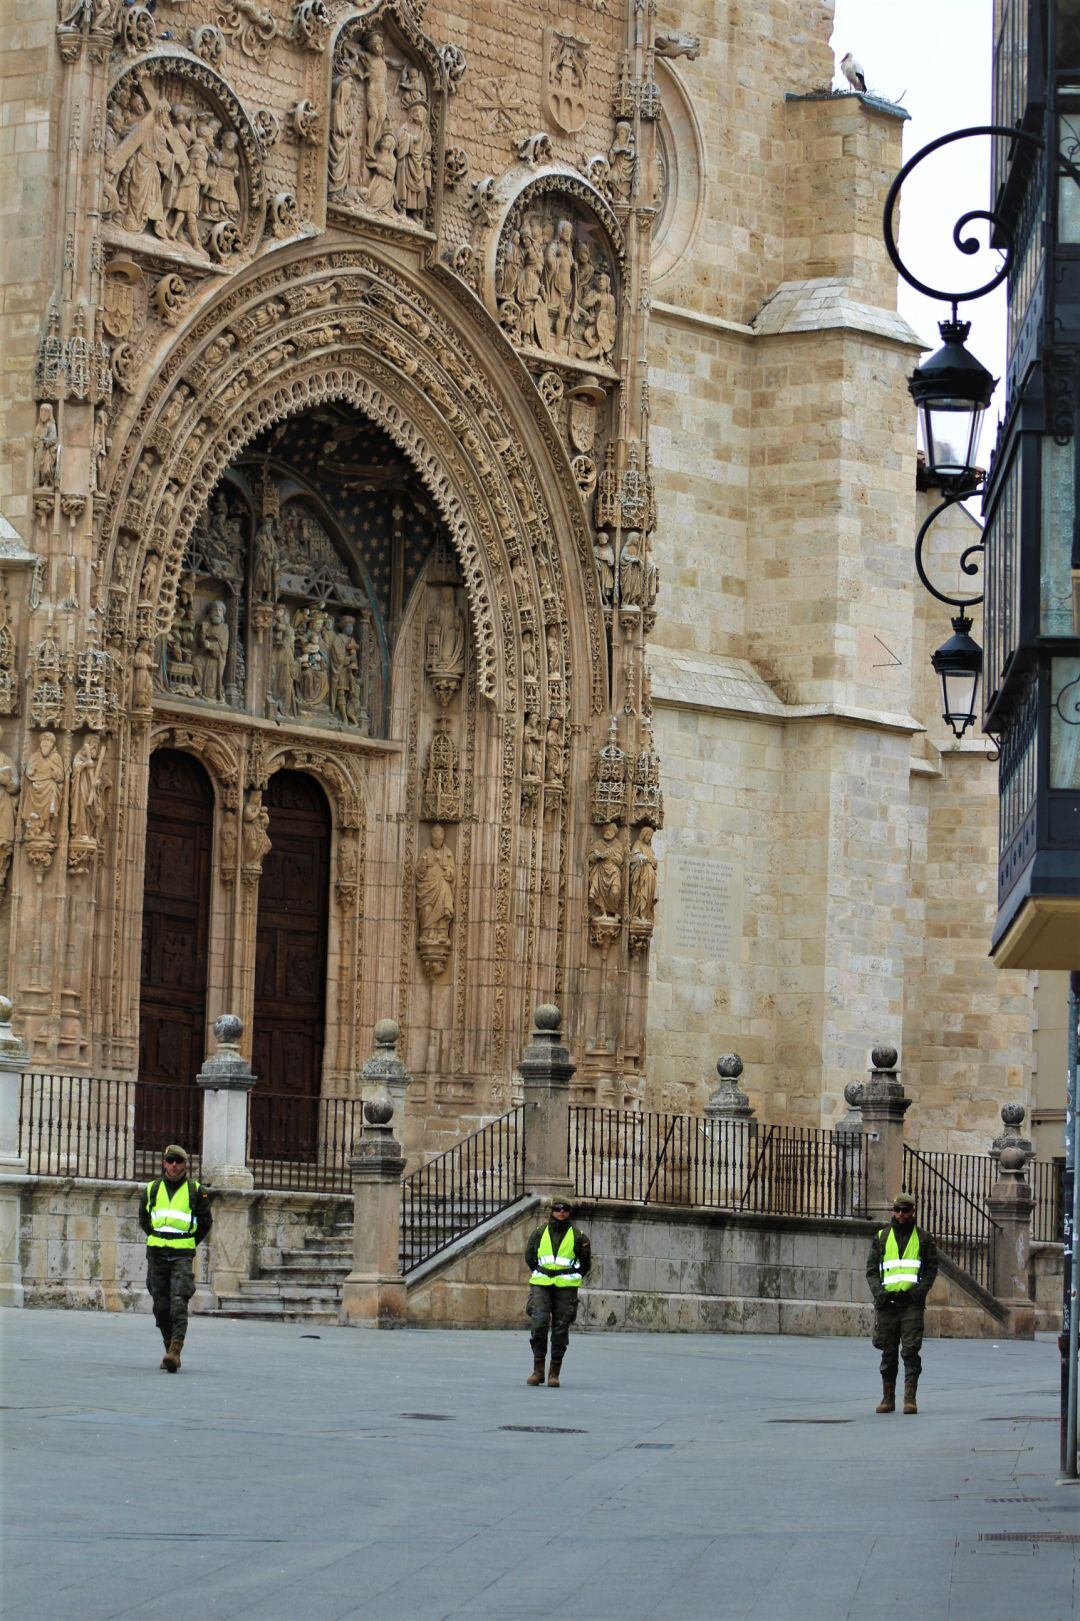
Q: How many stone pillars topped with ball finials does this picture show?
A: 10